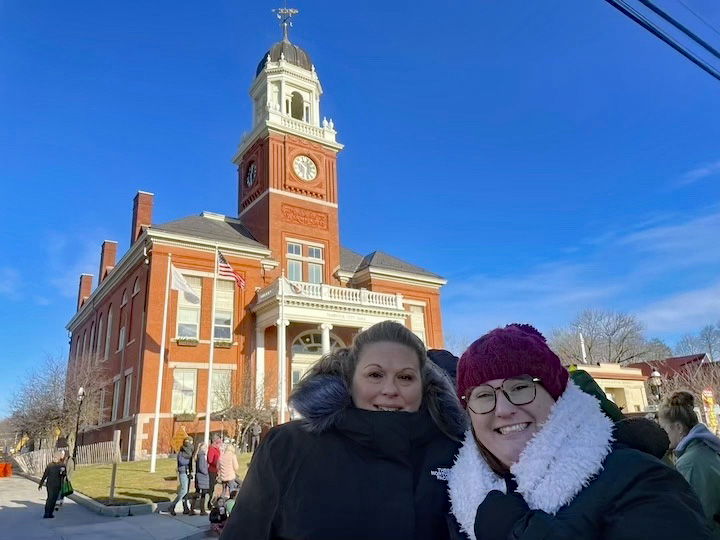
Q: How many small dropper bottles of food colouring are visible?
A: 0